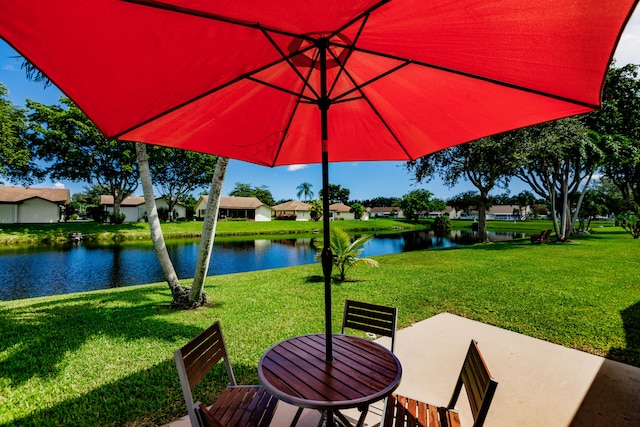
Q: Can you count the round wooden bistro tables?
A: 1